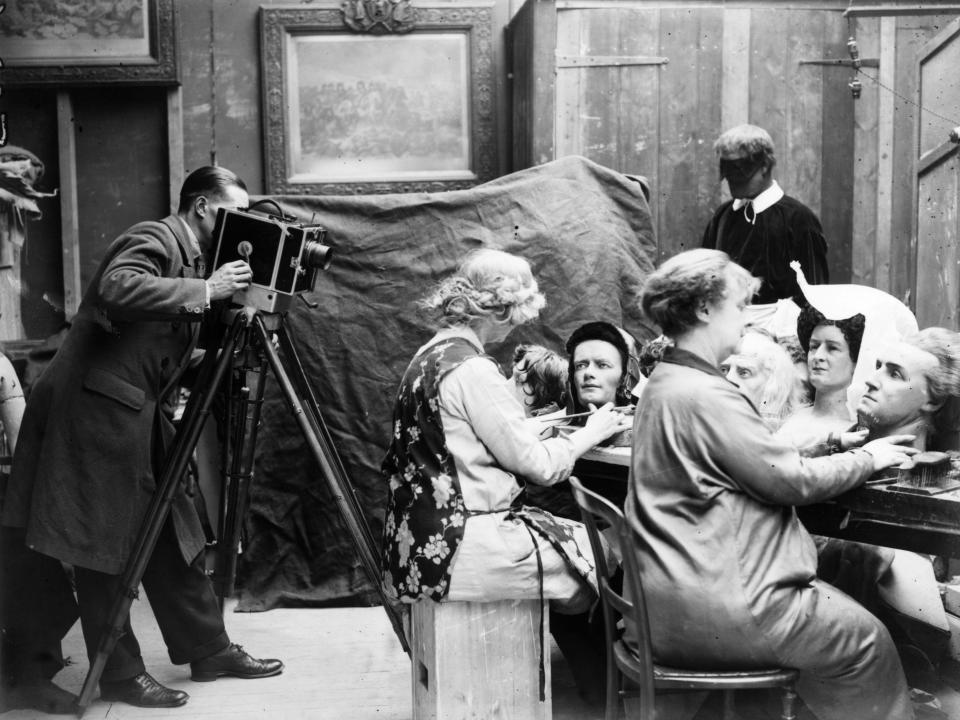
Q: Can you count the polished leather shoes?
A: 2